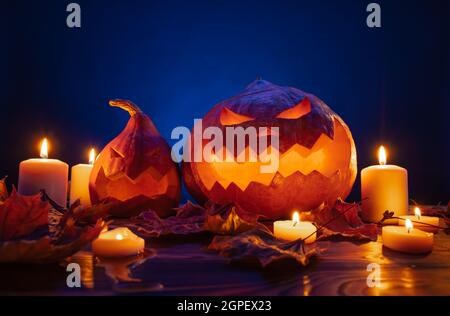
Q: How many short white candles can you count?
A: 4